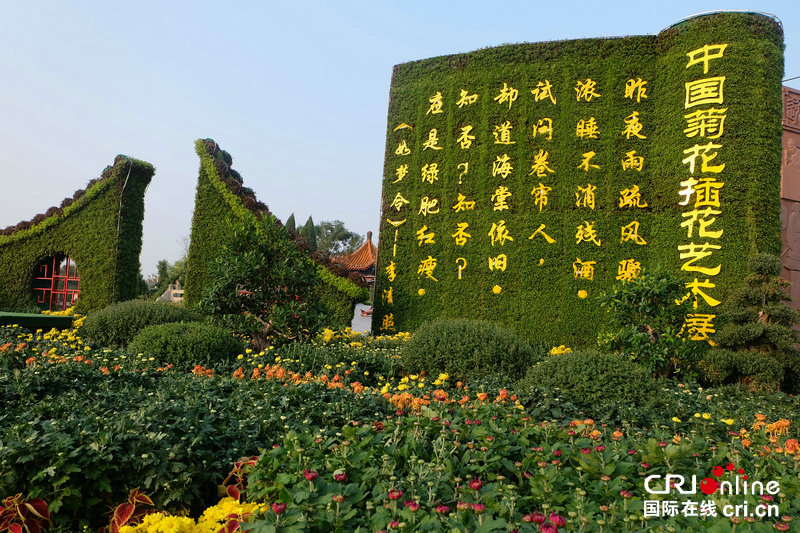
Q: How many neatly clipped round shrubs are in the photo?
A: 4